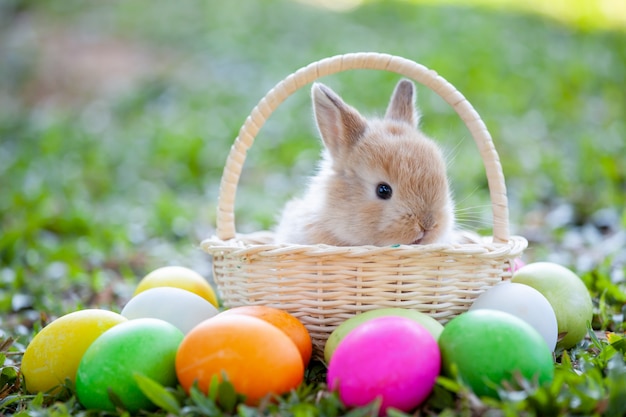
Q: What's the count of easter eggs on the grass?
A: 11